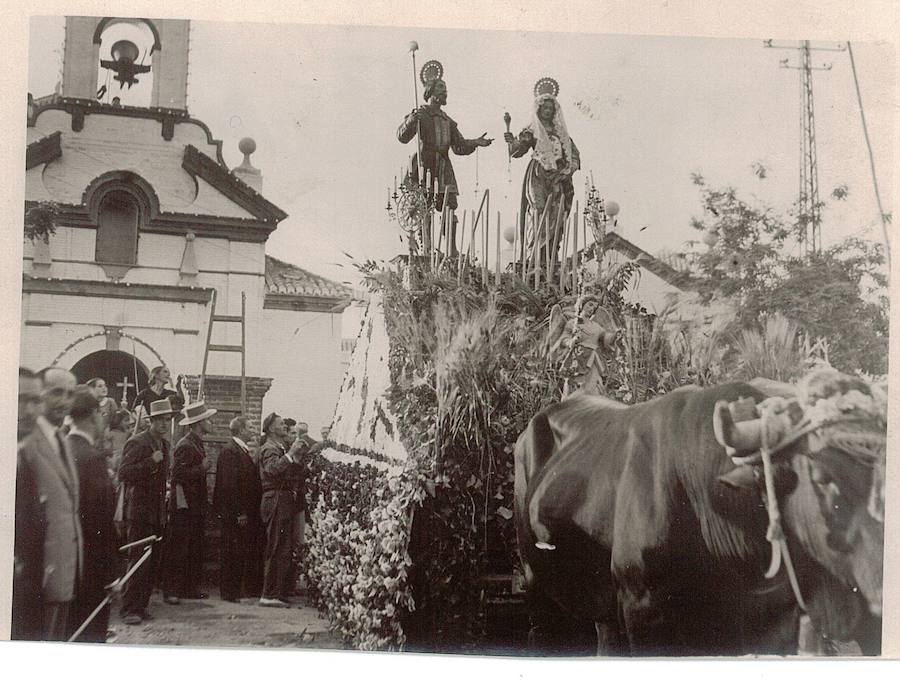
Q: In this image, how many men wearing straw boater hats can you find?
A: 2